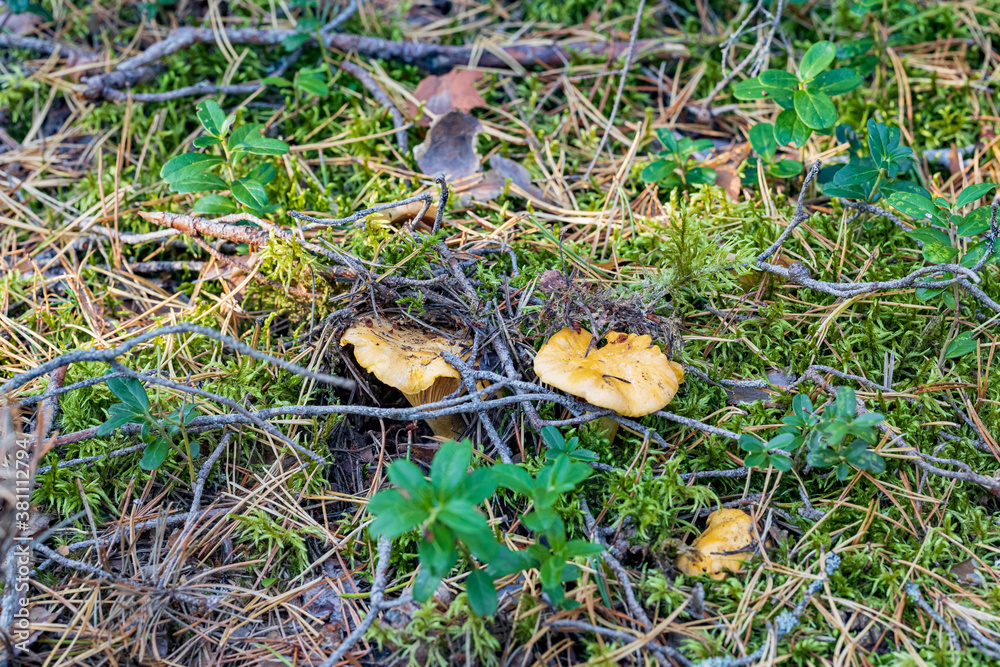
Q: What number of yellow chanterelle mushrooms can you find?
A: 3